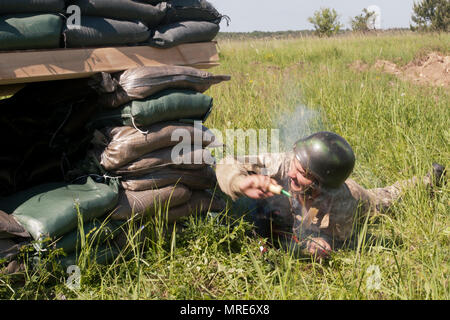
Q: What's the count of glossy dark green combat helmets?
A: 1